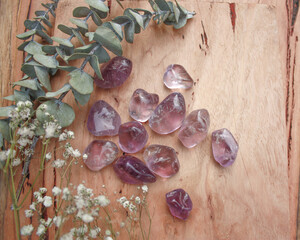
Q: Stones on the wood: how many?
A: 12